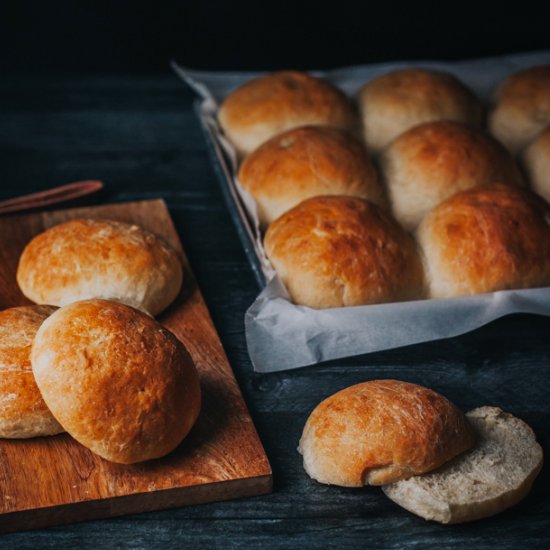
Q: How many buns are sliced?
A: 1